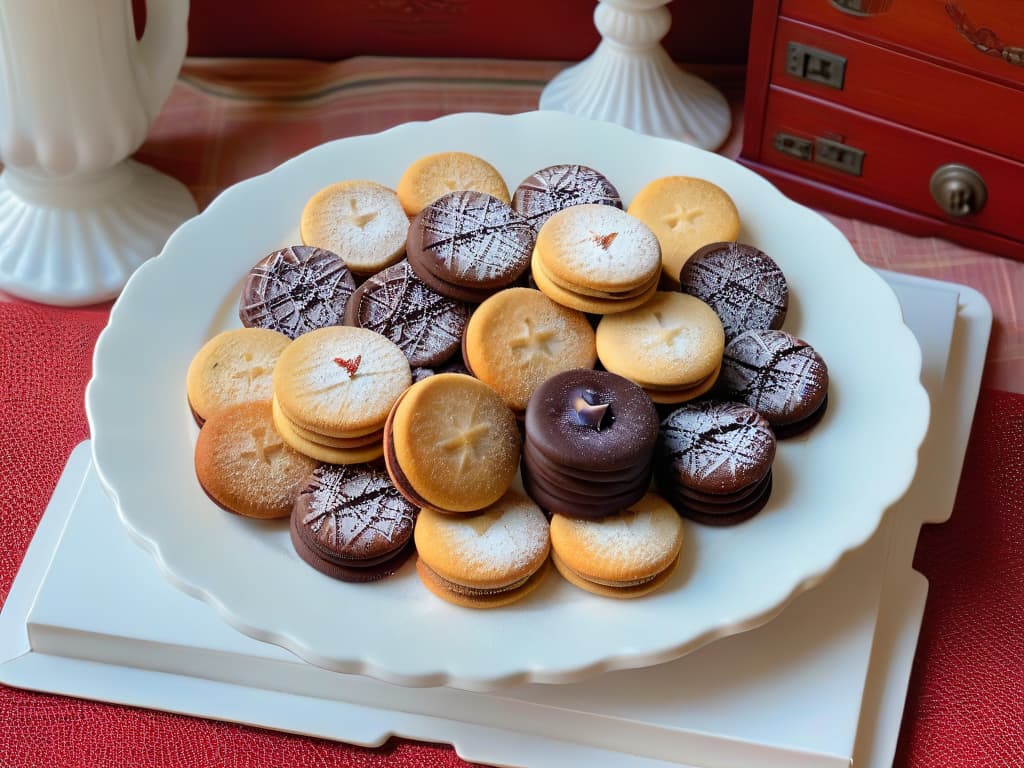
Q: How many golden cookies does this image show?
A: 12